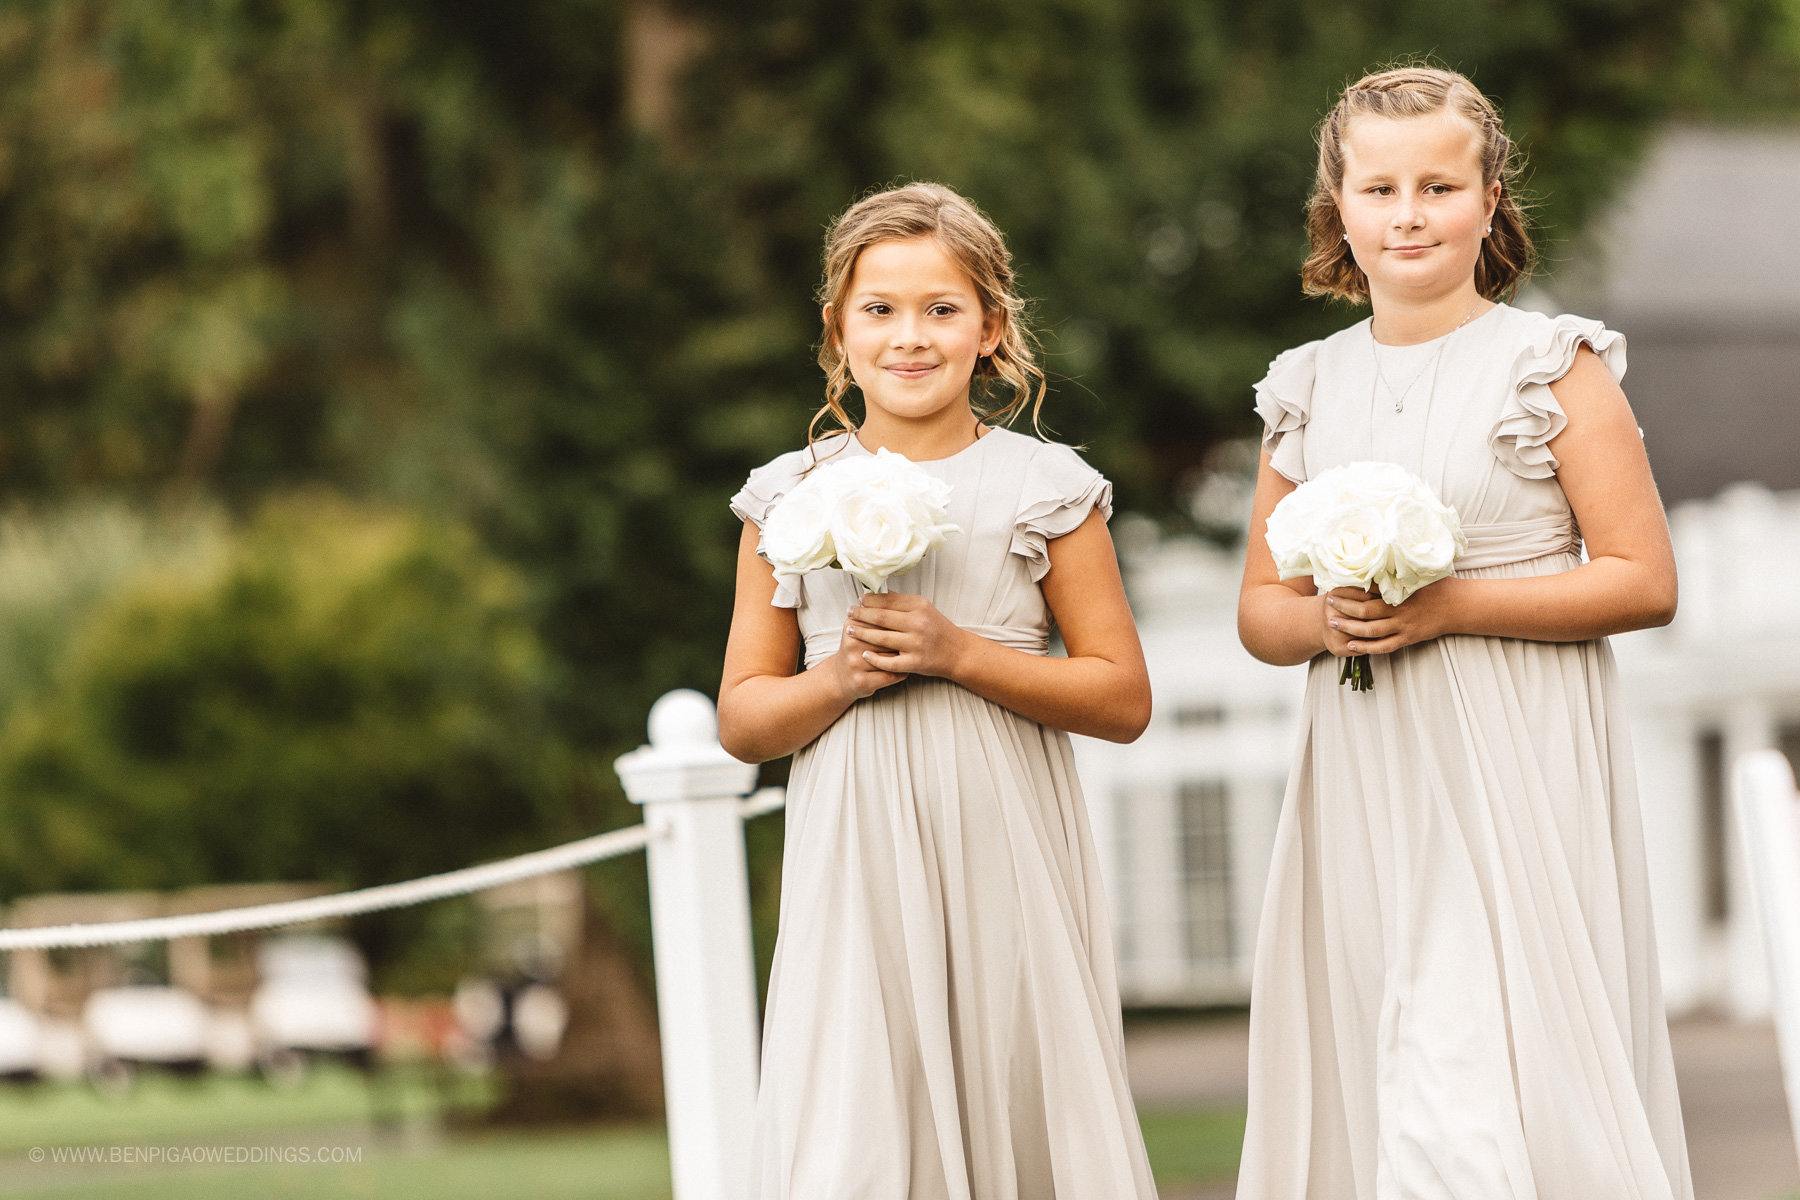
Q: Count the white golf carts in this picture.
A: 3